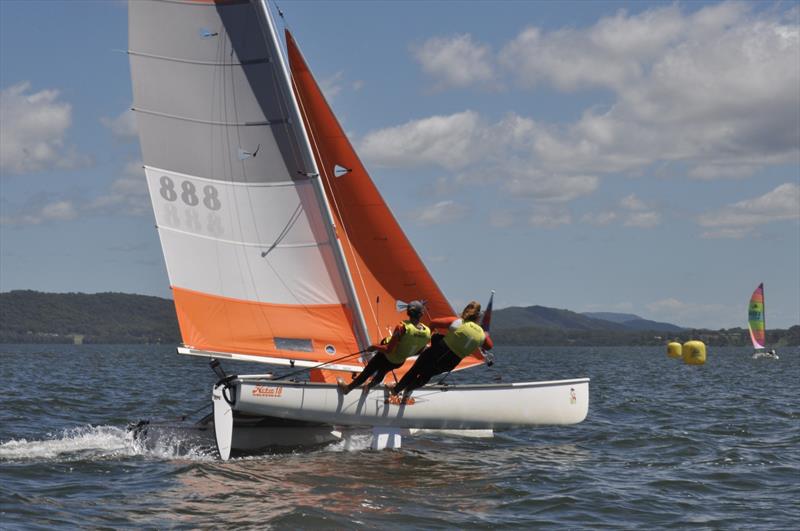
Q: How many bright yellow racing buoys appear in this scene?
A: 2